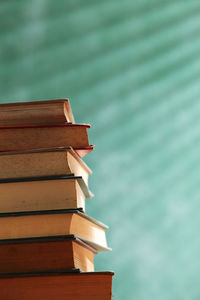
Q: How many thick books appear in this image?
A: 7